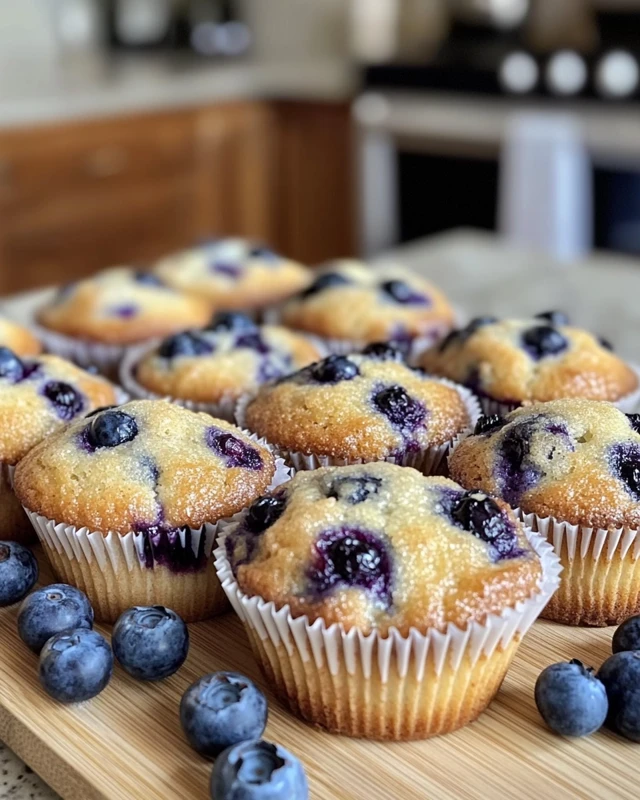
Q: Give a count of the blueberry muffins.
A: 11